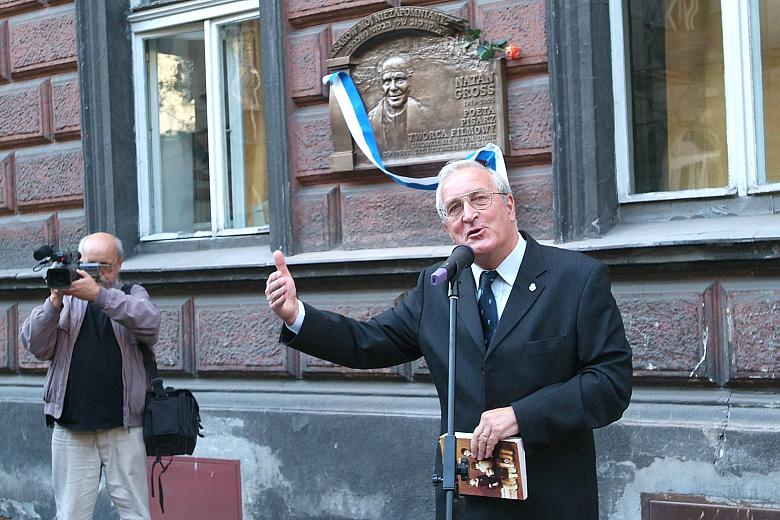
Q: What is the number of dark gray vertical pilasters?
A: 3